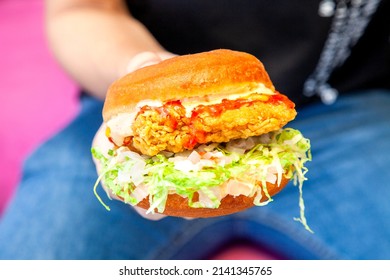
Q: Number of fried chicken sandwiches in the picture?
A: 1